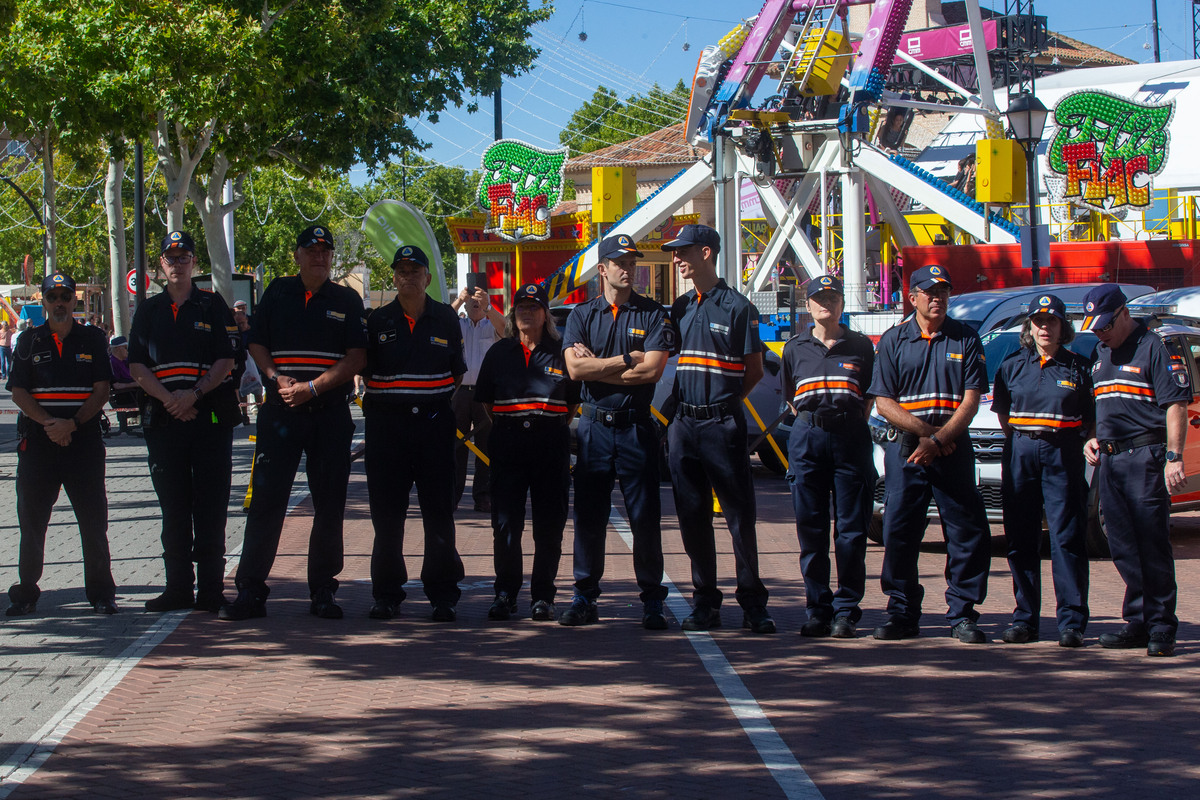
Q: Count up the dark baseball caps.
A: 11